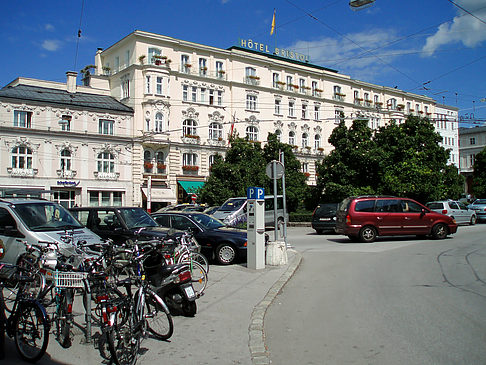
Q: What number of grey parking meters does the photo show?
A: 1